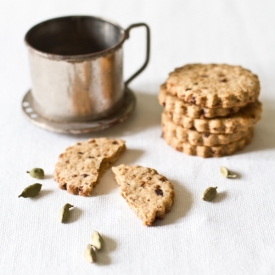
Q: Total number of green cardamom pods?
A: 7